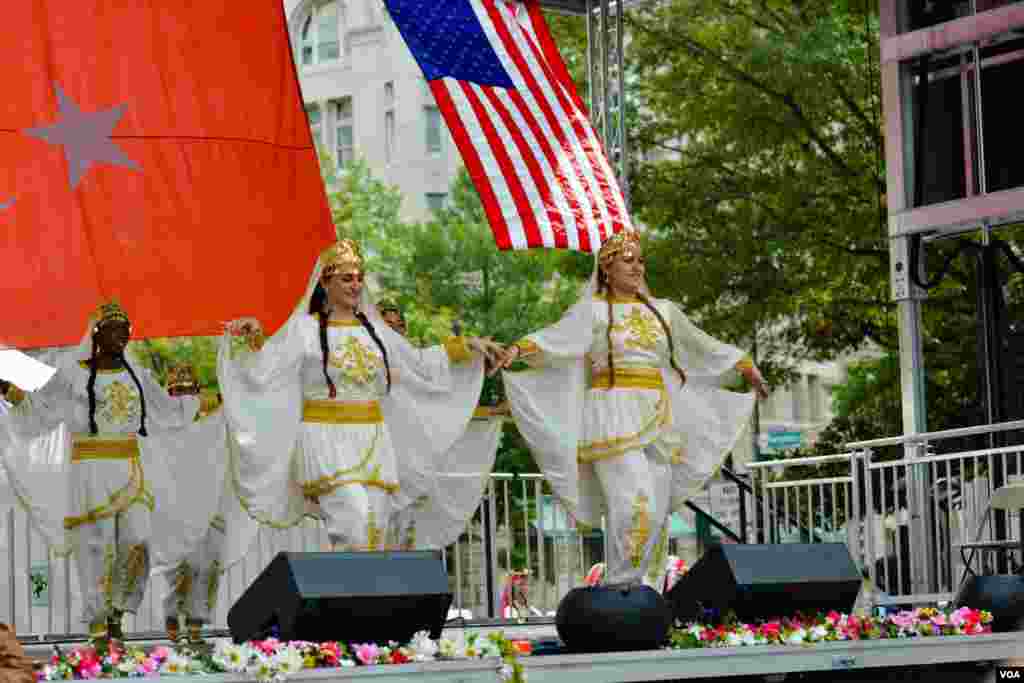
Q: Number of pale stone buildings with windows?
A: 1